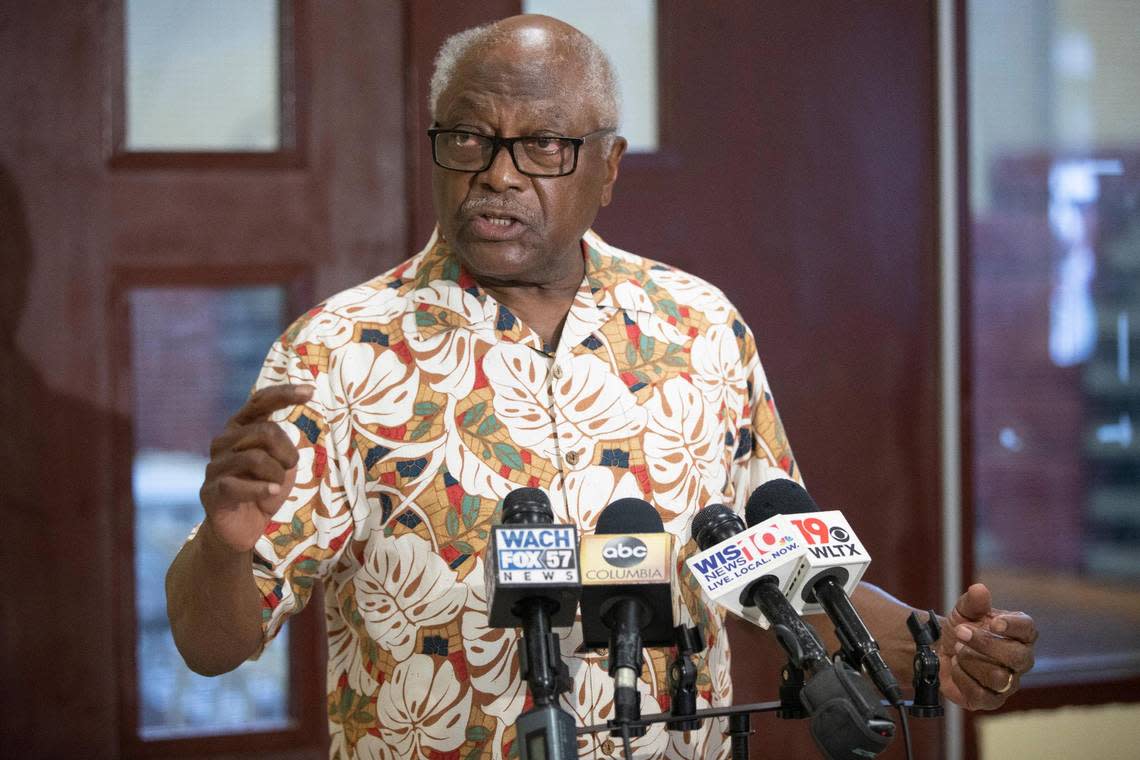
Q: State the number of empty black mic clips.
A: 2